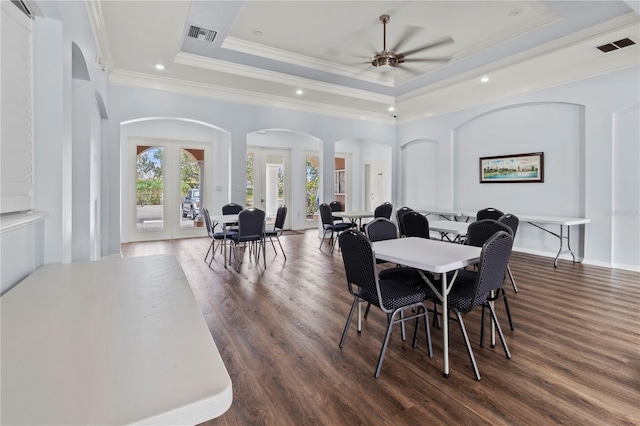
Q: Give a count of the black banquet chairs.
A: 15